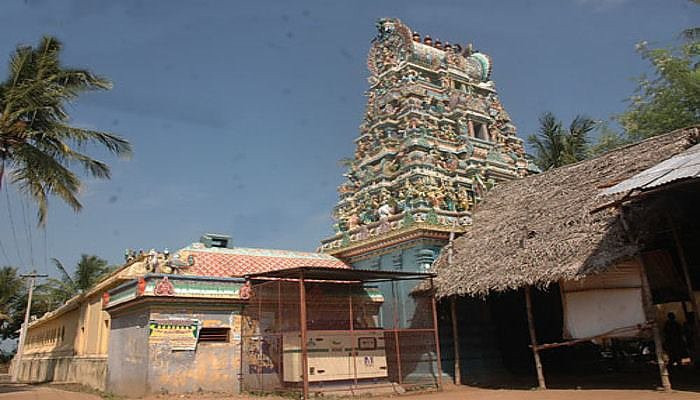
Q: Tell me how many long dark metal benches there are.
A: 0